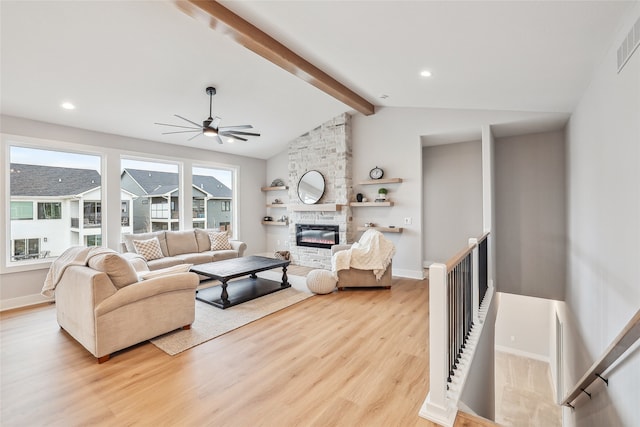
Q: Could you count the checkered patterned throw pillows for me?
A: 2